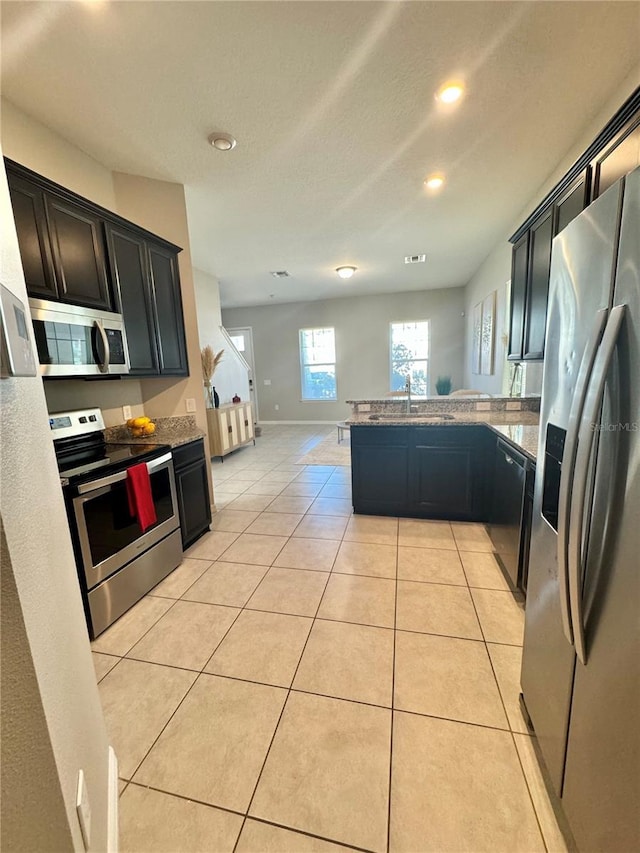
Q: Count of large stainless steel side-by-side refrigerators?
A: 1